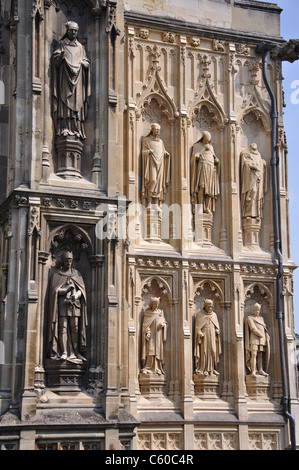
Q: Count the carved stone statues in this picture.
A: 8